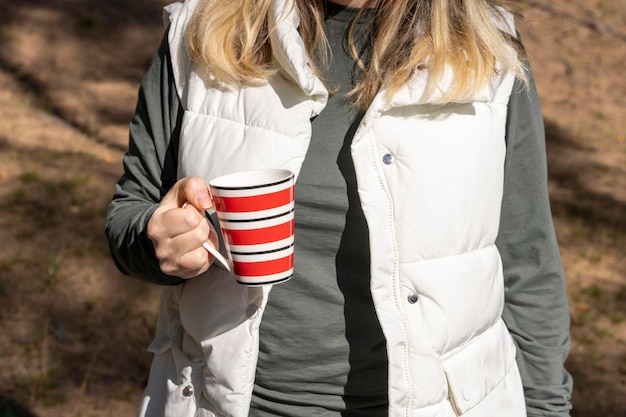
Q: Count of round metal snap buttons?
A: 3